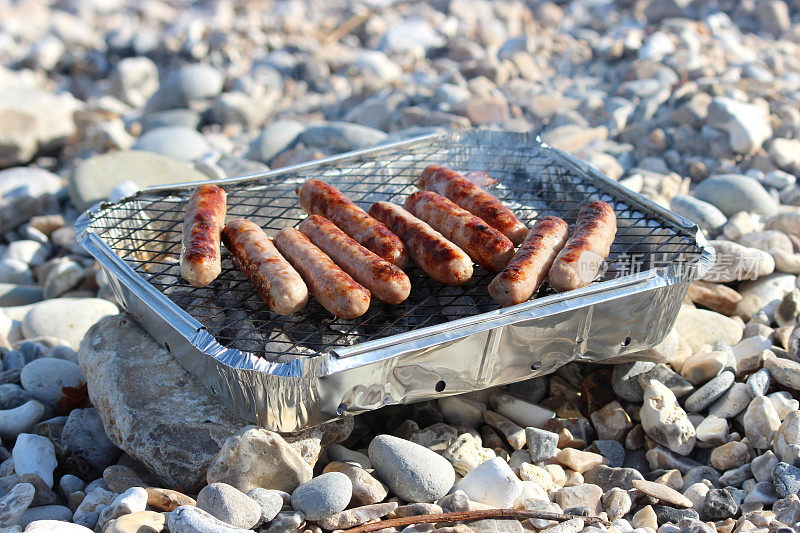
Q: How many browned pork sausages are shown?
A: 10